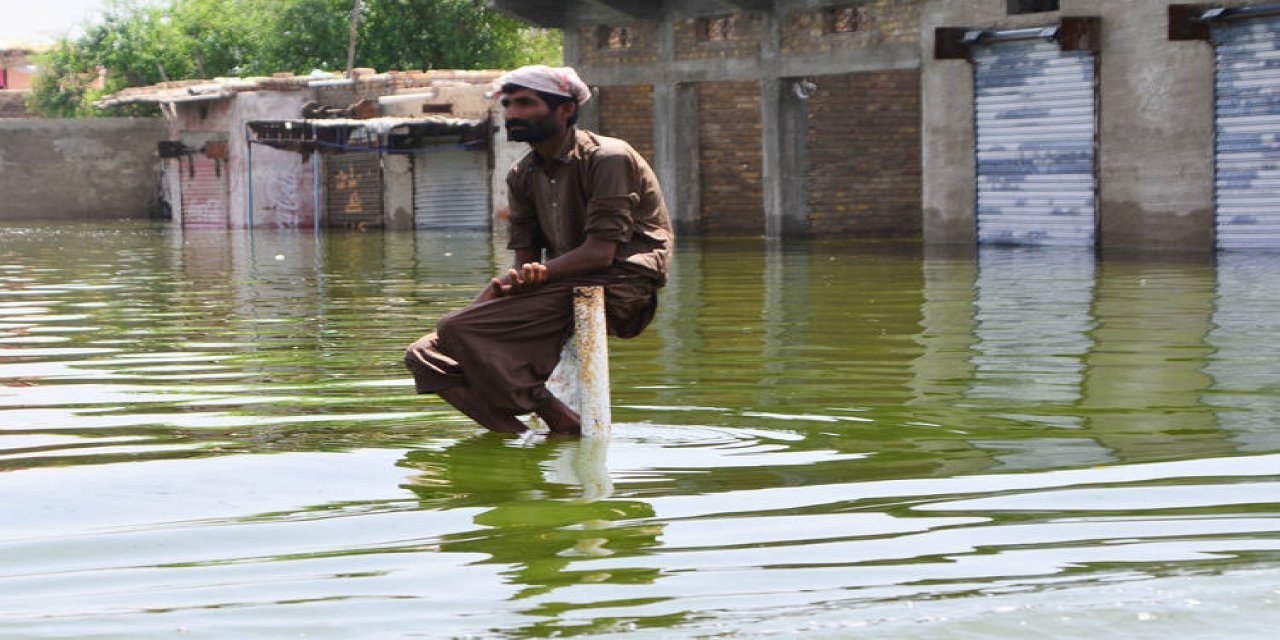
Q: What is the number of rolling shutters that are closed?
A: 5